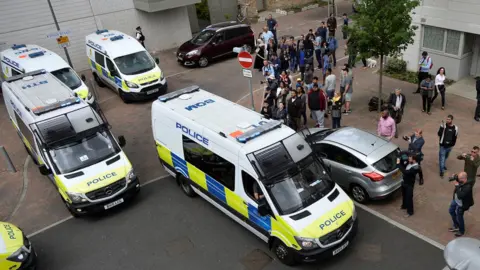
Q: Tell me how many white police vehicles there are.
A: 5